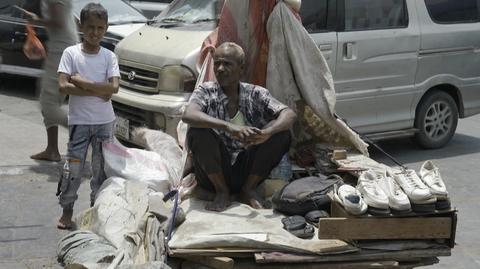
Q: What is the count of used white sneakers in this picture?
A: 5